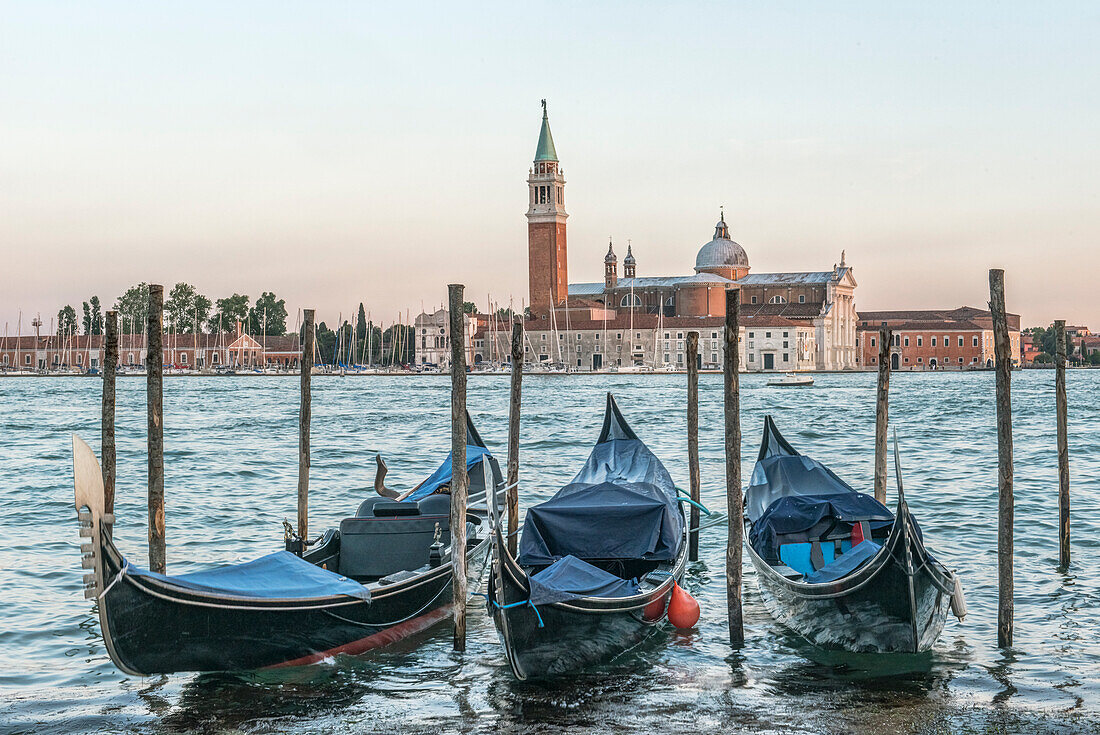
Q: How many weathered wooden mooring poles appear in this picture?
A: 10